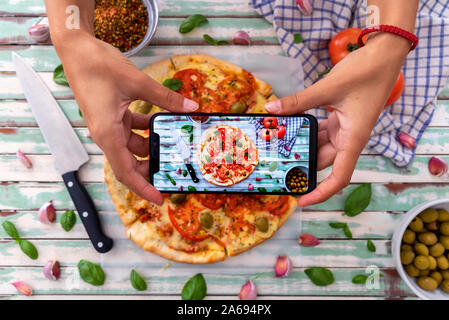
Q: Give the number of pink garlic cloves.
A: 12